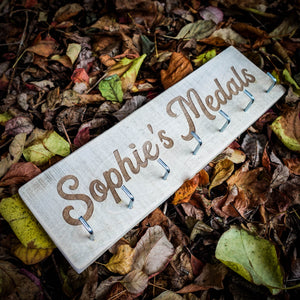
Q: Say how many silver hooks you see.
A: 7